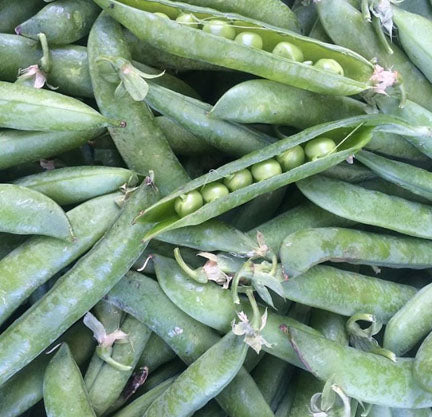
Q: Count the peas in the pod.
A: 6